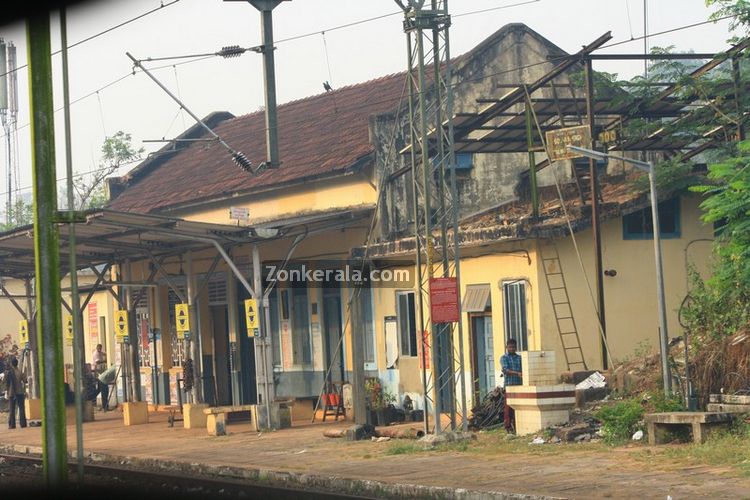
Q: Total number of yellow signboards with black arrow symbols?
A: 5